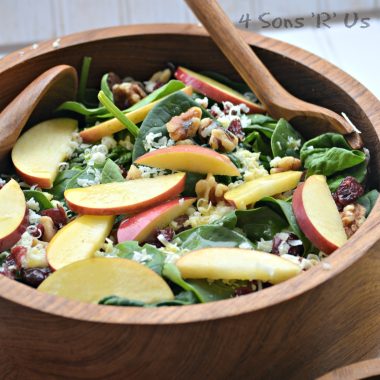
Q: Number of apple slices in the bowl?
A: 12